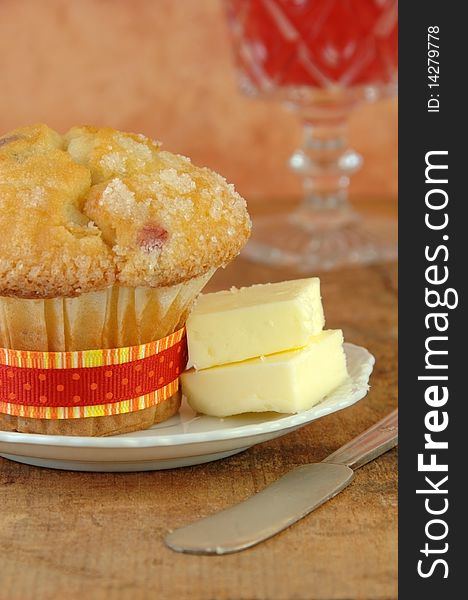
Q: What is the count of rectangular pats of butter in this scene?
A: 2